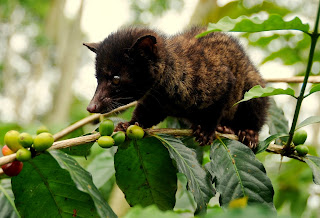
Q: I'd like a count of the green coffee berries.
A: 11